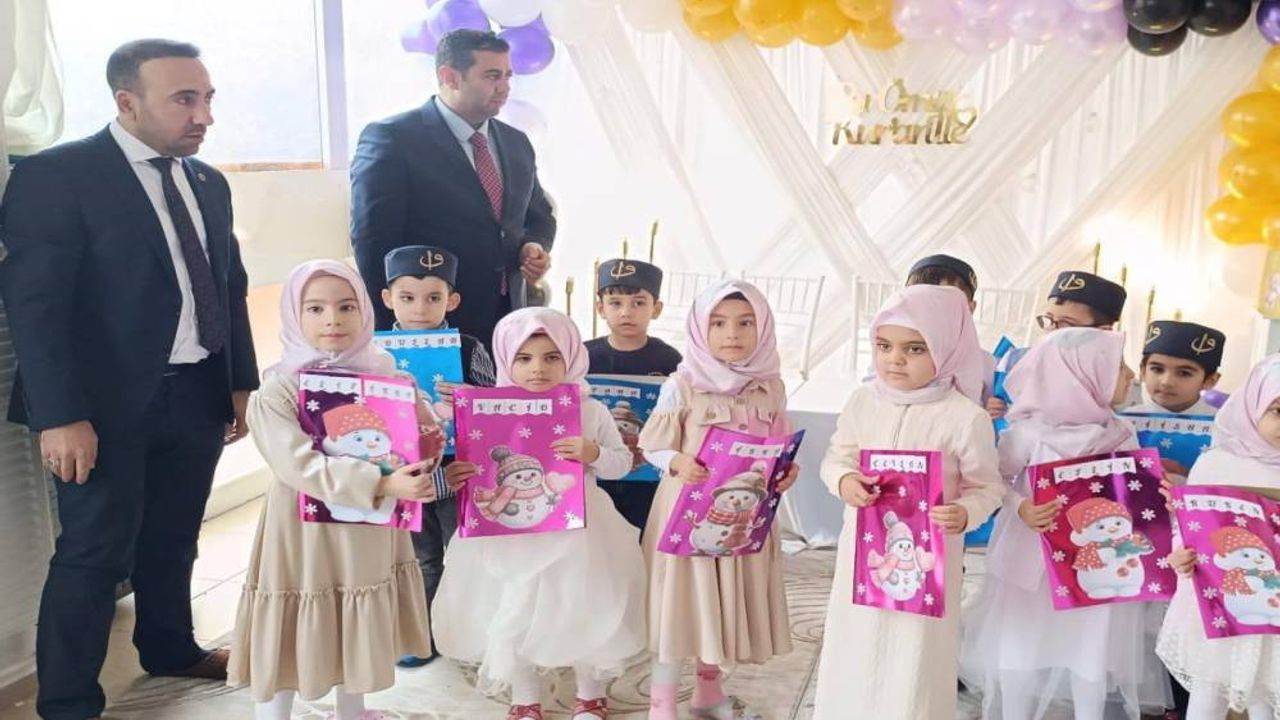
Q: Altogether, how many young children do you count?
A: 11